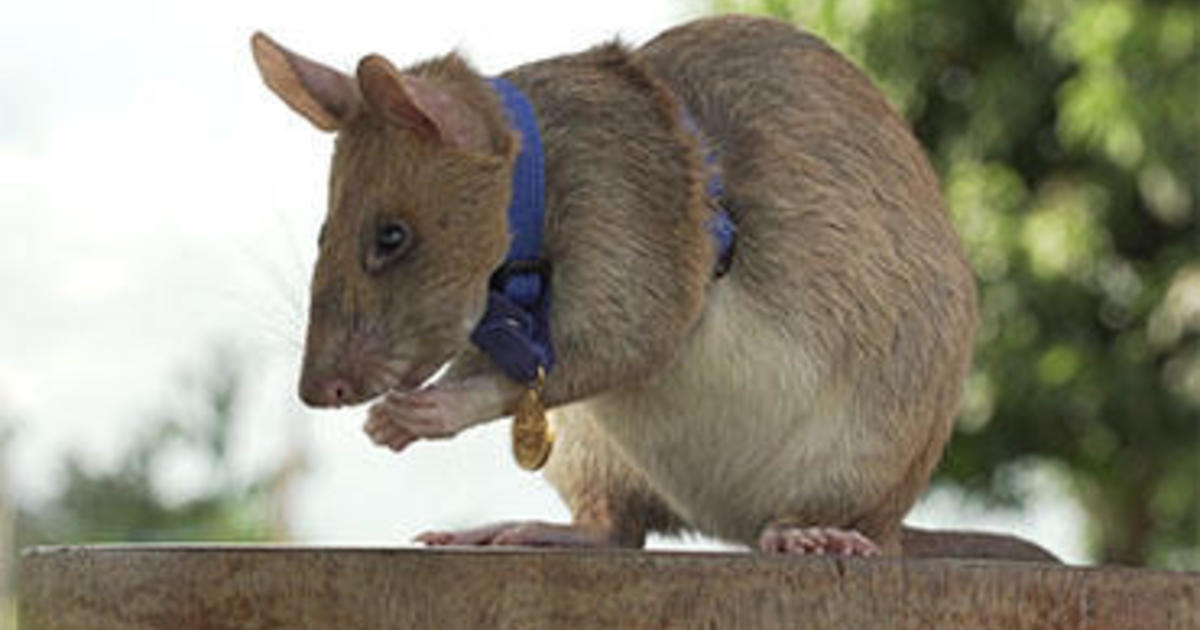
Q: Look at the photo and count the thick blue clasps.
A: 1